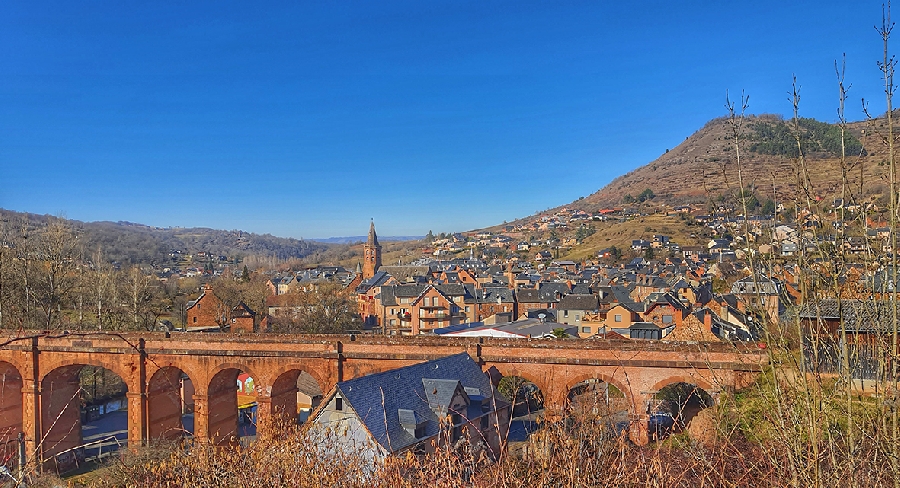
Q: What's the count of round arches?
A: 8